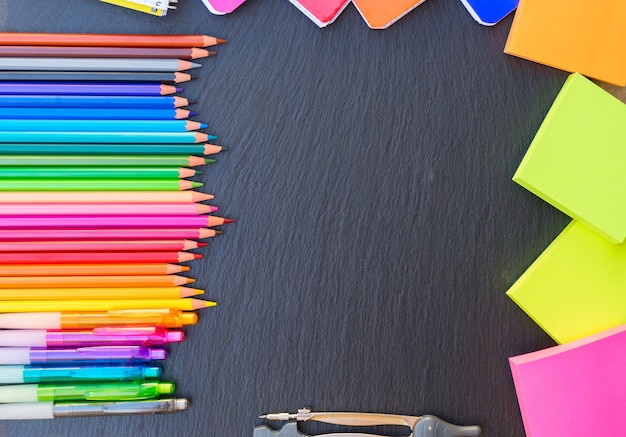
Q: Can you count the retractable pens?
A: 6